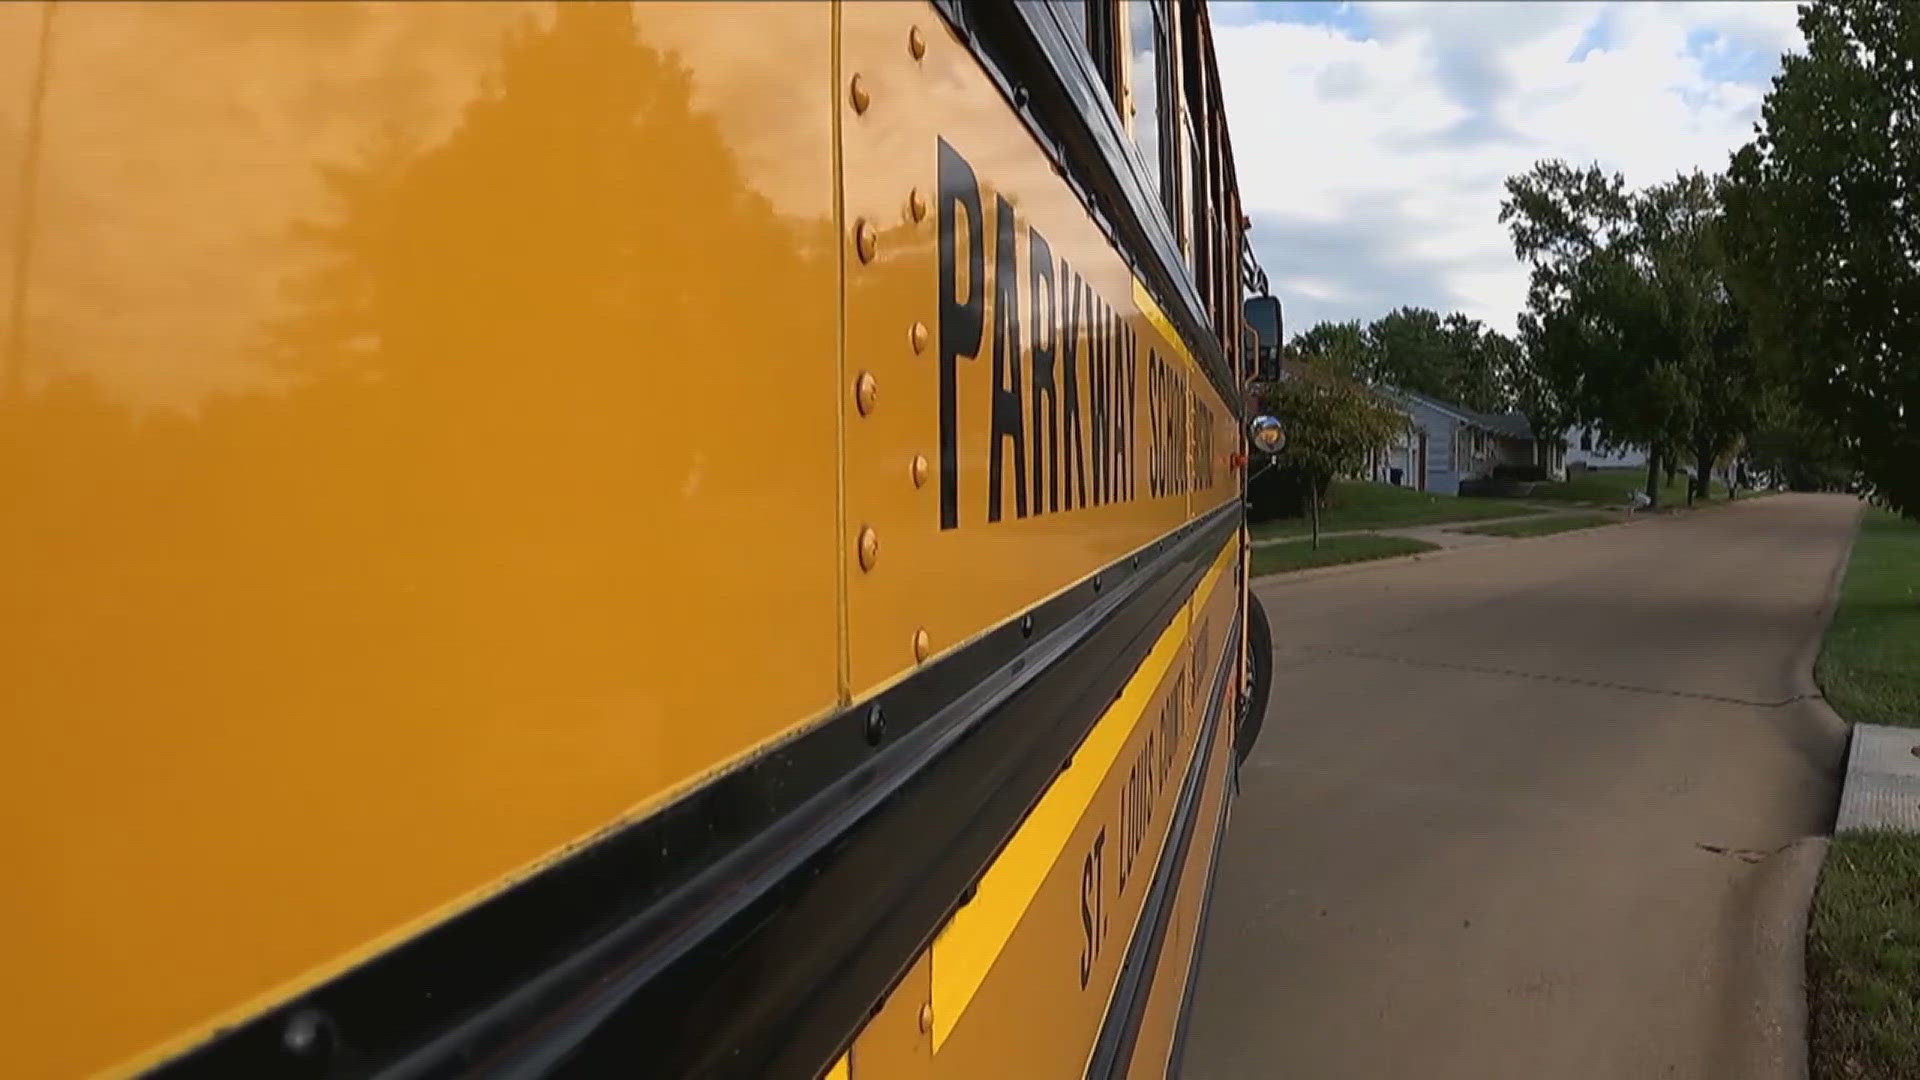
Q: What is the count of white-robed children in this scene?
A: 0